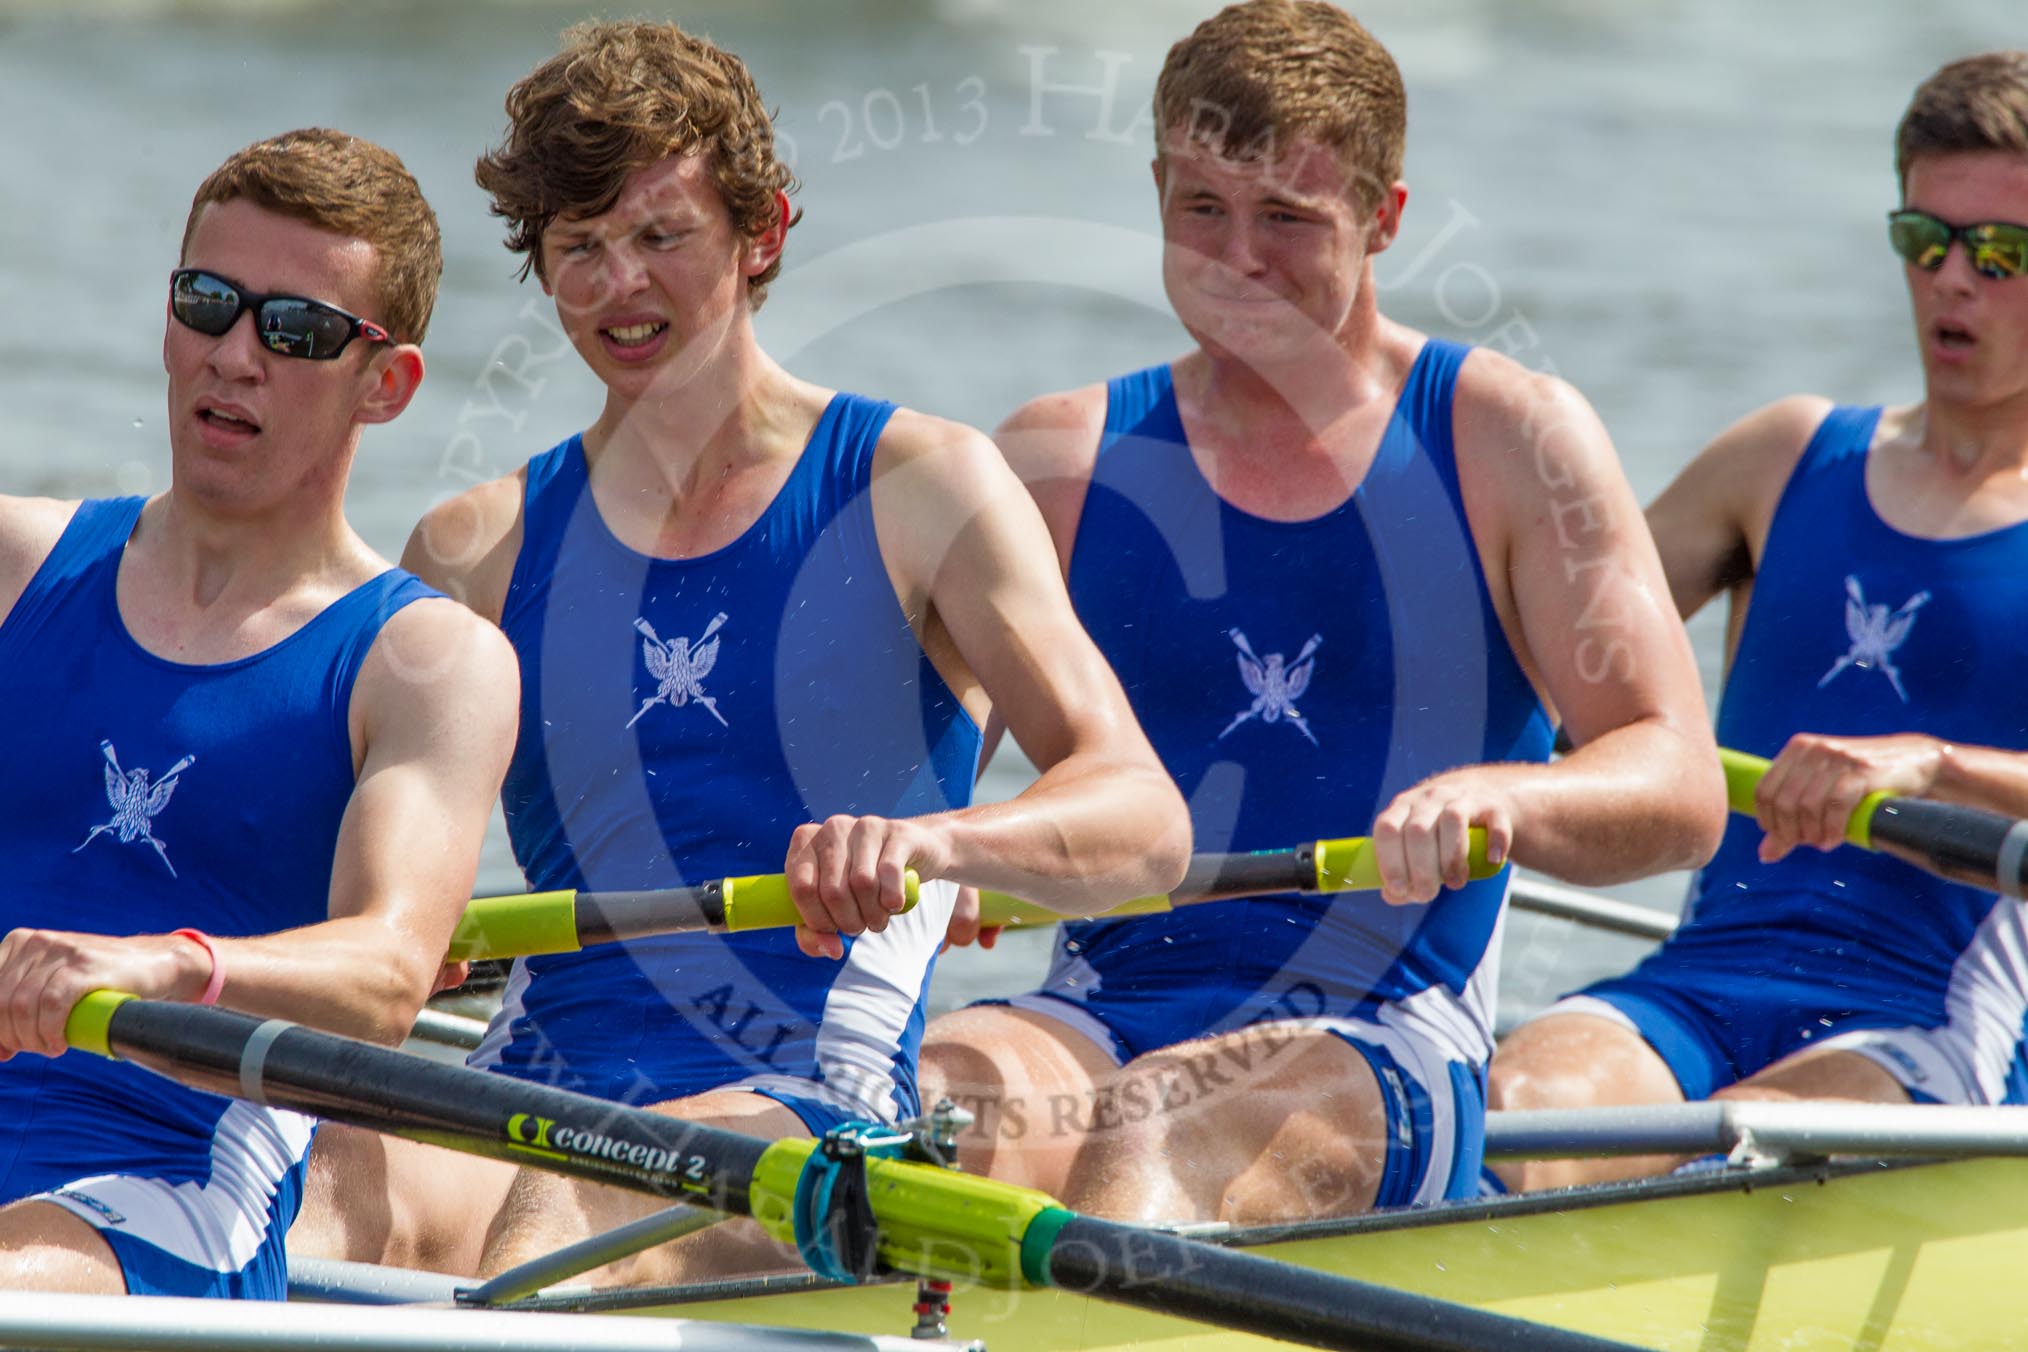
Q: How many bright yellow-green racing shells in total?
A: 1